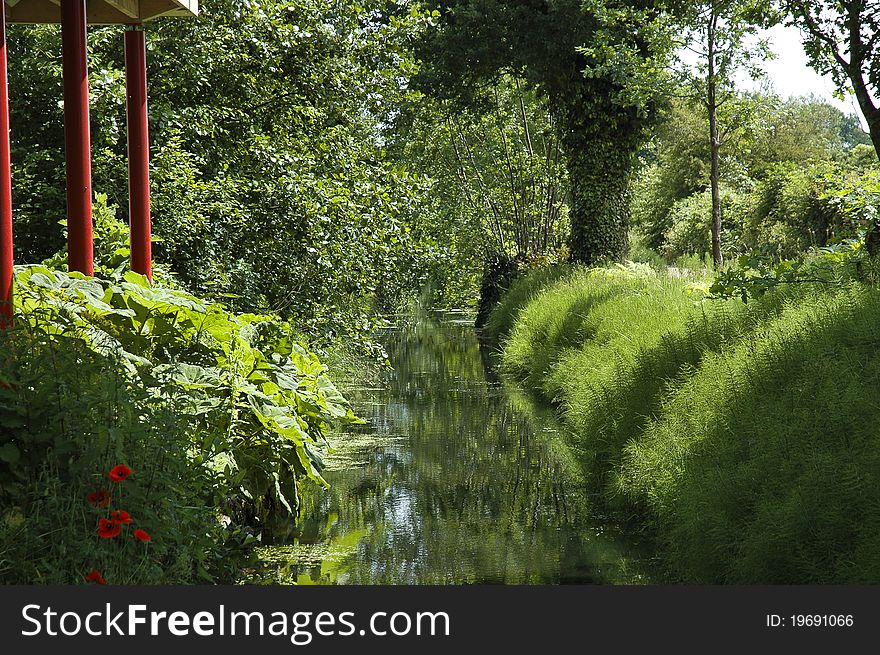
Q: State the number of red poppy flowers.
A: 6